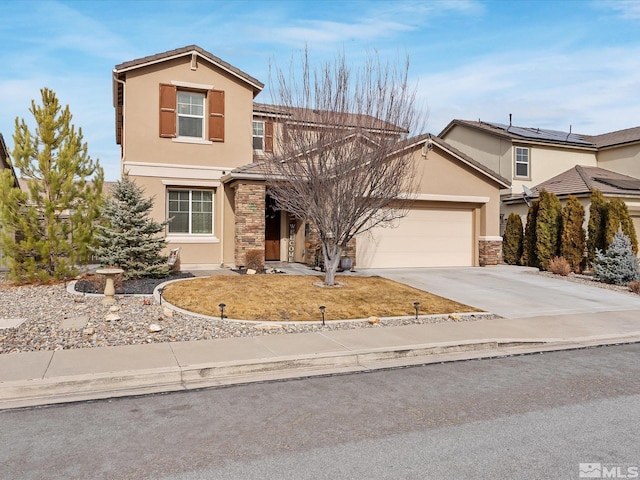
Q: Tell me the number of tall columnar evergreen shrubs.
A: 6